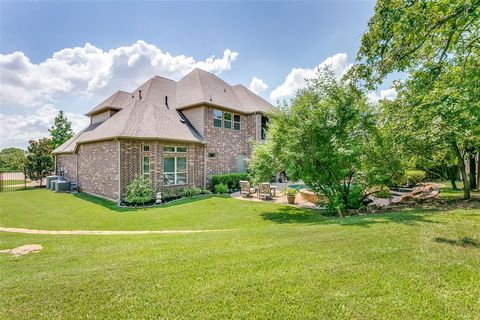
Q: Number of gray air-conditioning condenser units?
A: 3